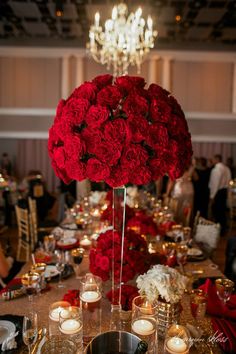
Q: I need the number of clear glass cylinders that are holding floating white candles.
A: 5